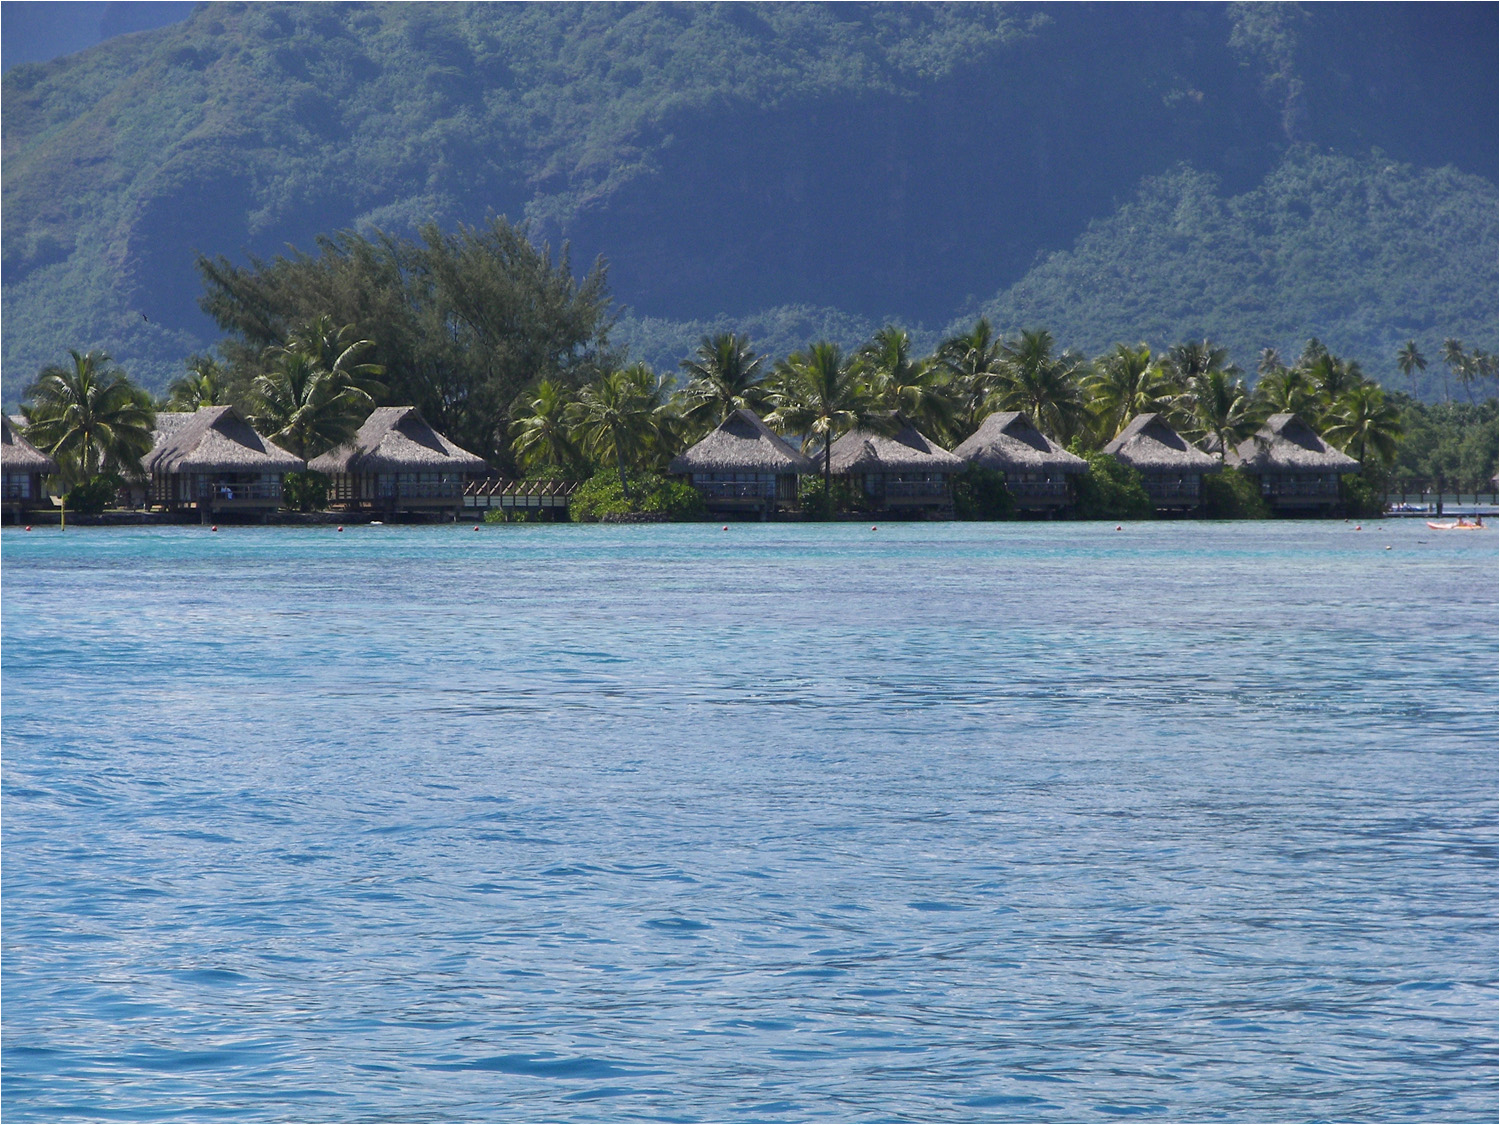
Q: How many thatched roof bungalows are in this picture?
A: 8